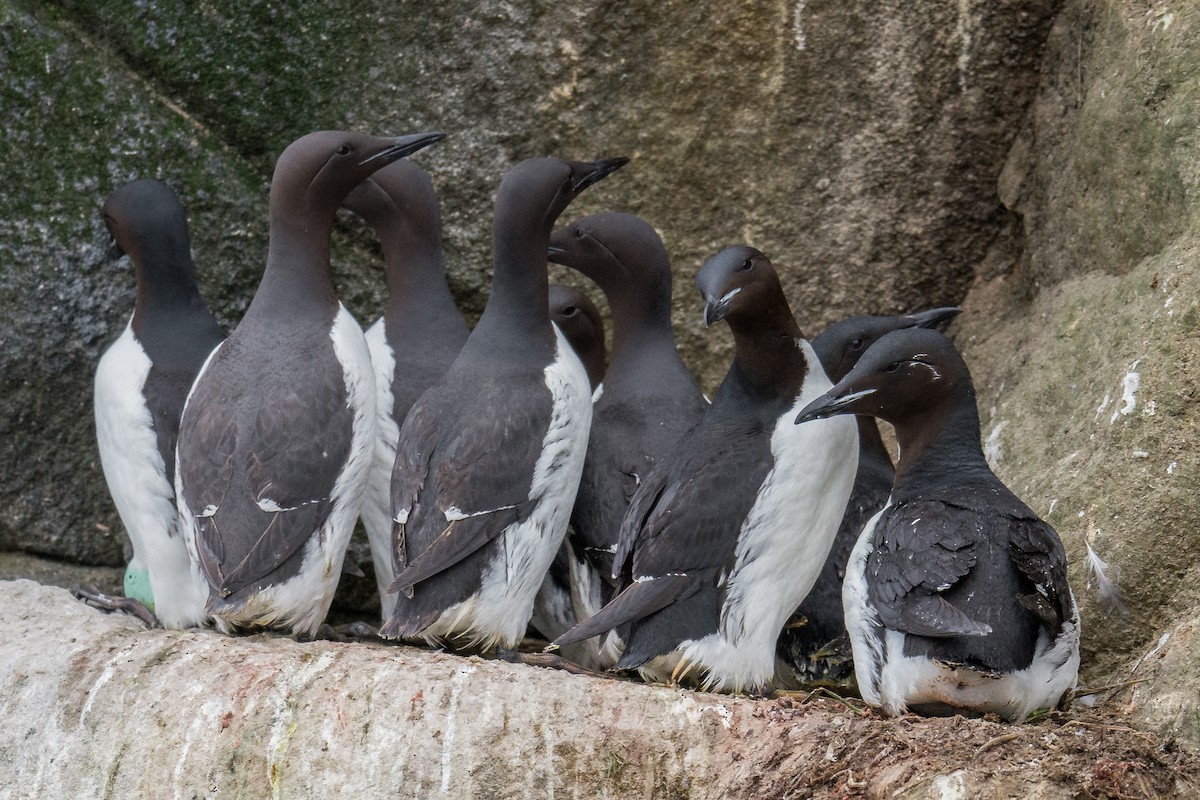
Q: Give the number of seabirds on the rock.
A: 9